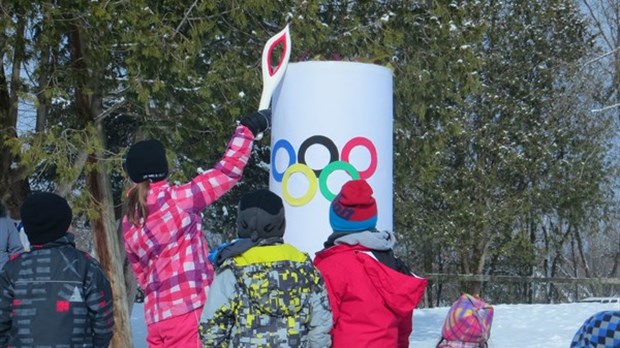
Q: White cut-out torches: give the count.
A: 1